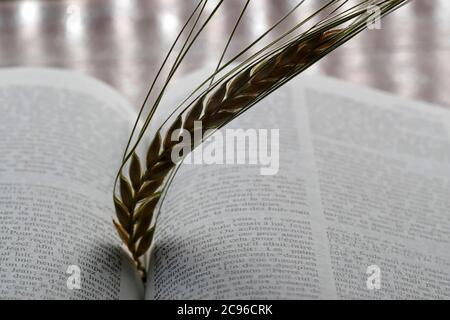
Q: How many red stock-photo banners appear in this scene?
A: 0